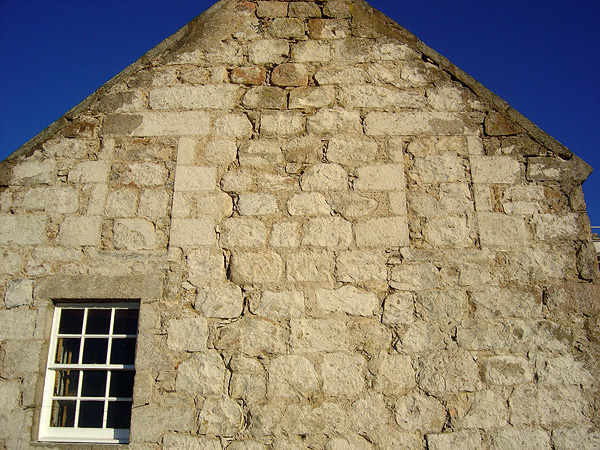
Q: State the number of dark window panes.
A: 12